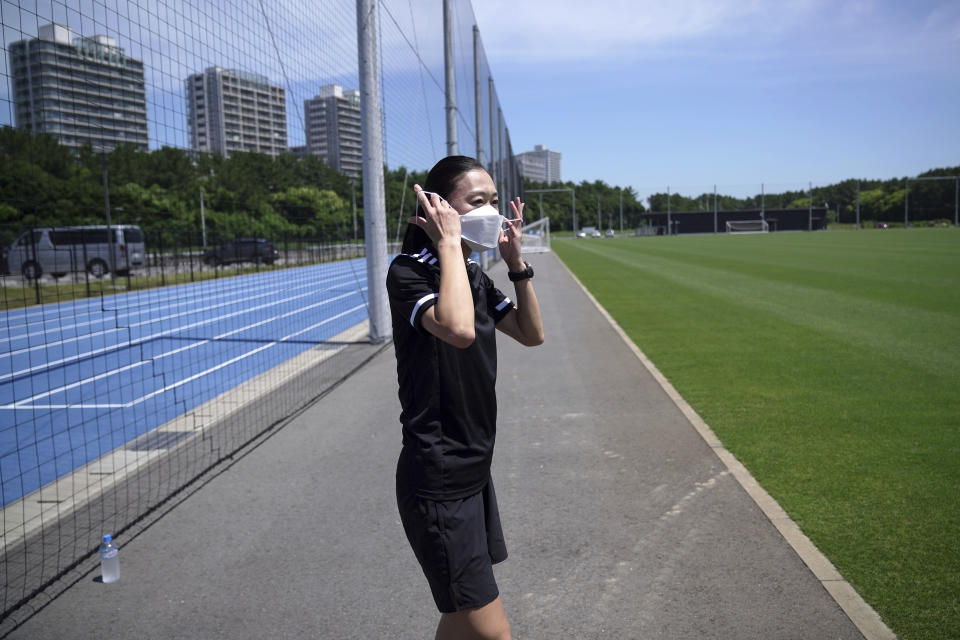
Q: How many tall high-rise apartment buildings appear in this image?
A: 4